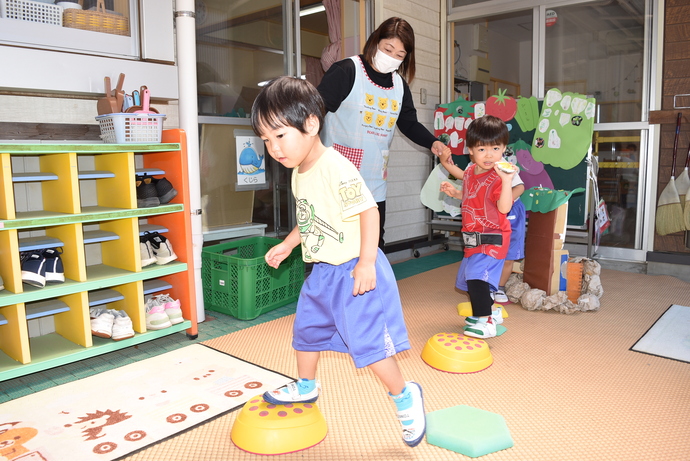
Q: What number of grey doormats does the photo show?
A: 1